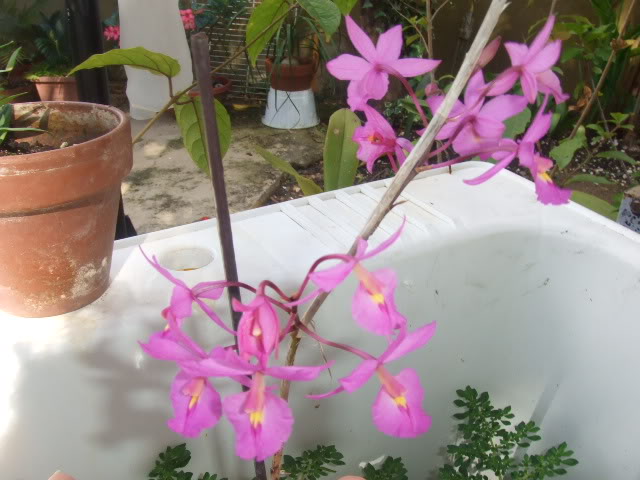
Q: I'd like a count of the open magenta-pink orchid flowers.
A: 11